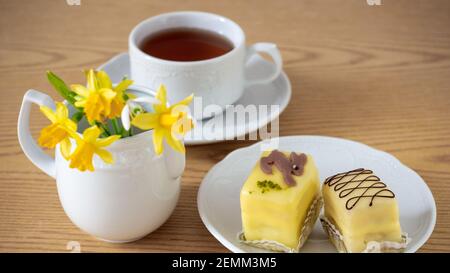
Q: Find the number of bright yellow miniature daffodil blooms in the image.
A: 5